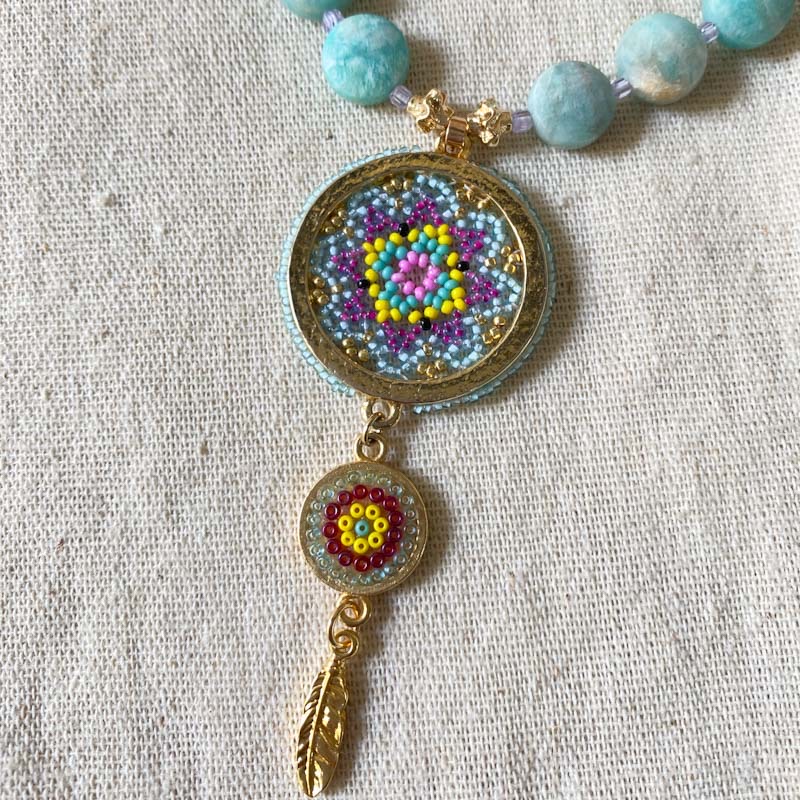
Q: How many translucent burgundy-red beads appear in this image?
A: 13